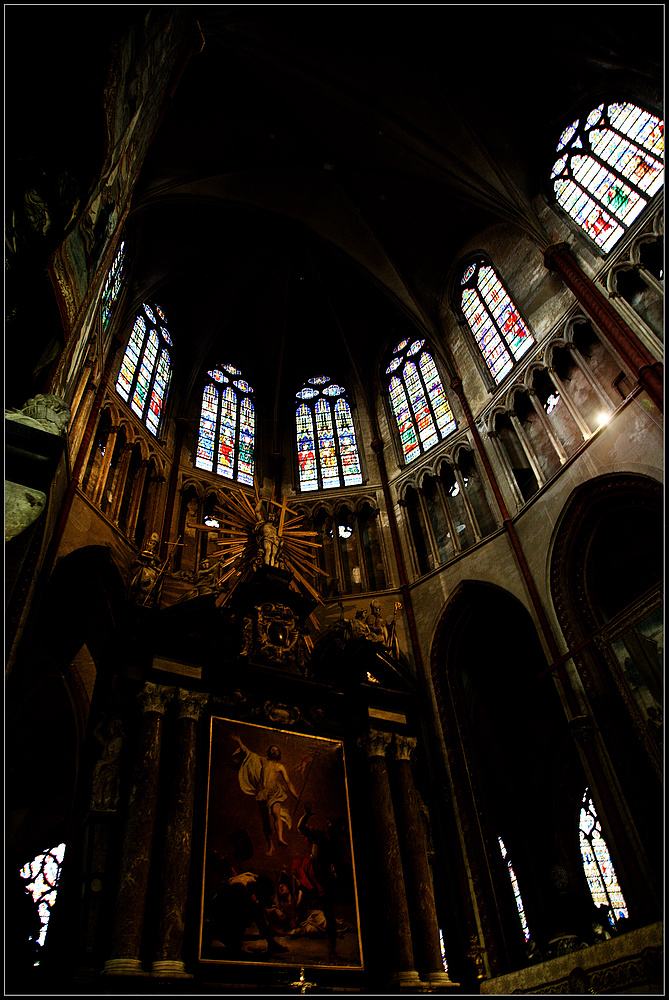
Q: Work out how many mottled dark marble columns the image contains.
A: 4